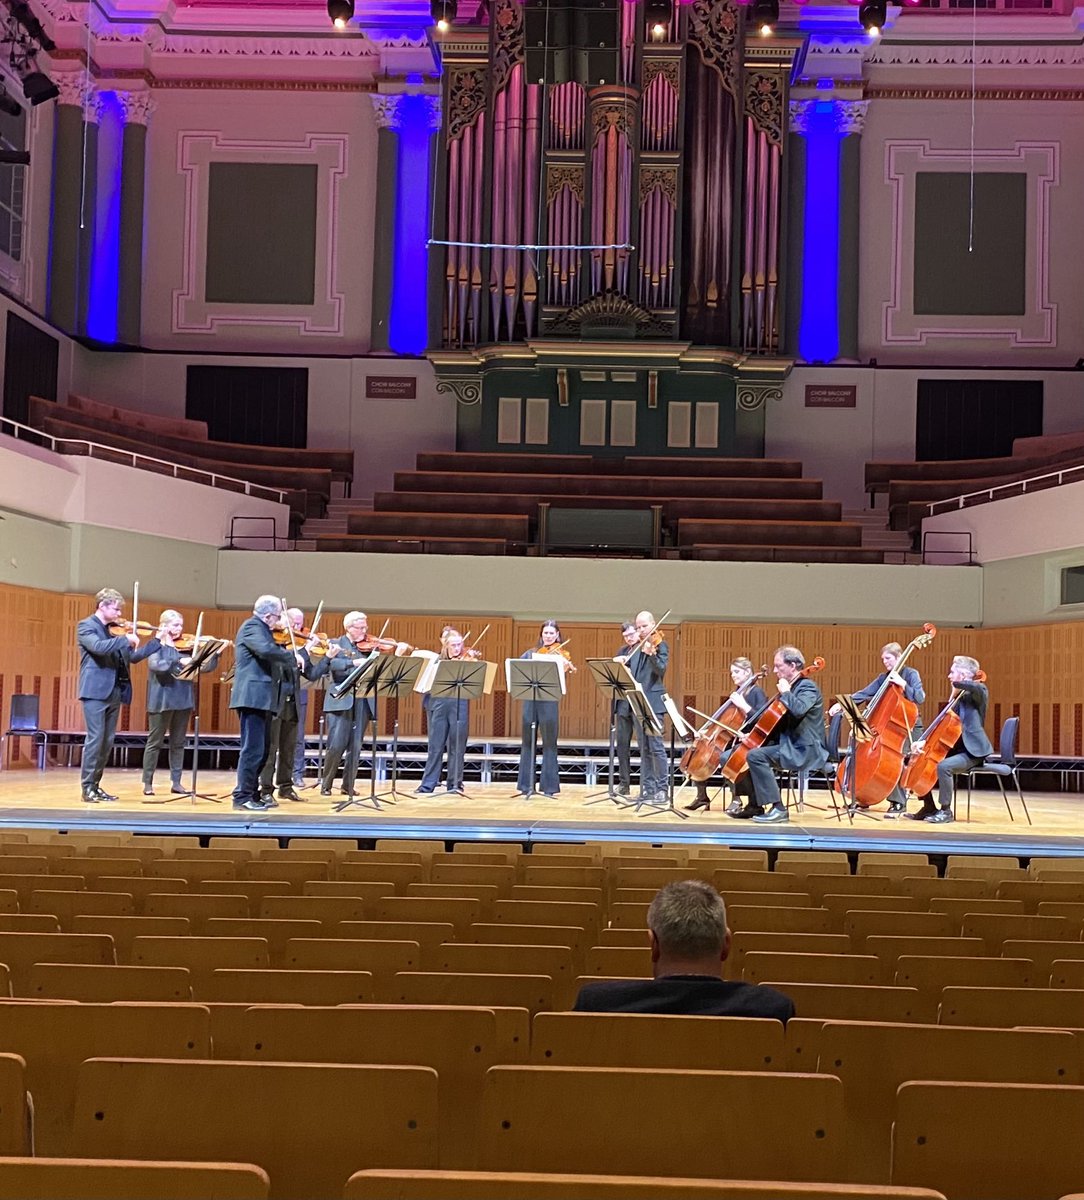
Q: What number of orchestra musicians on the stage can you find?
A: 15